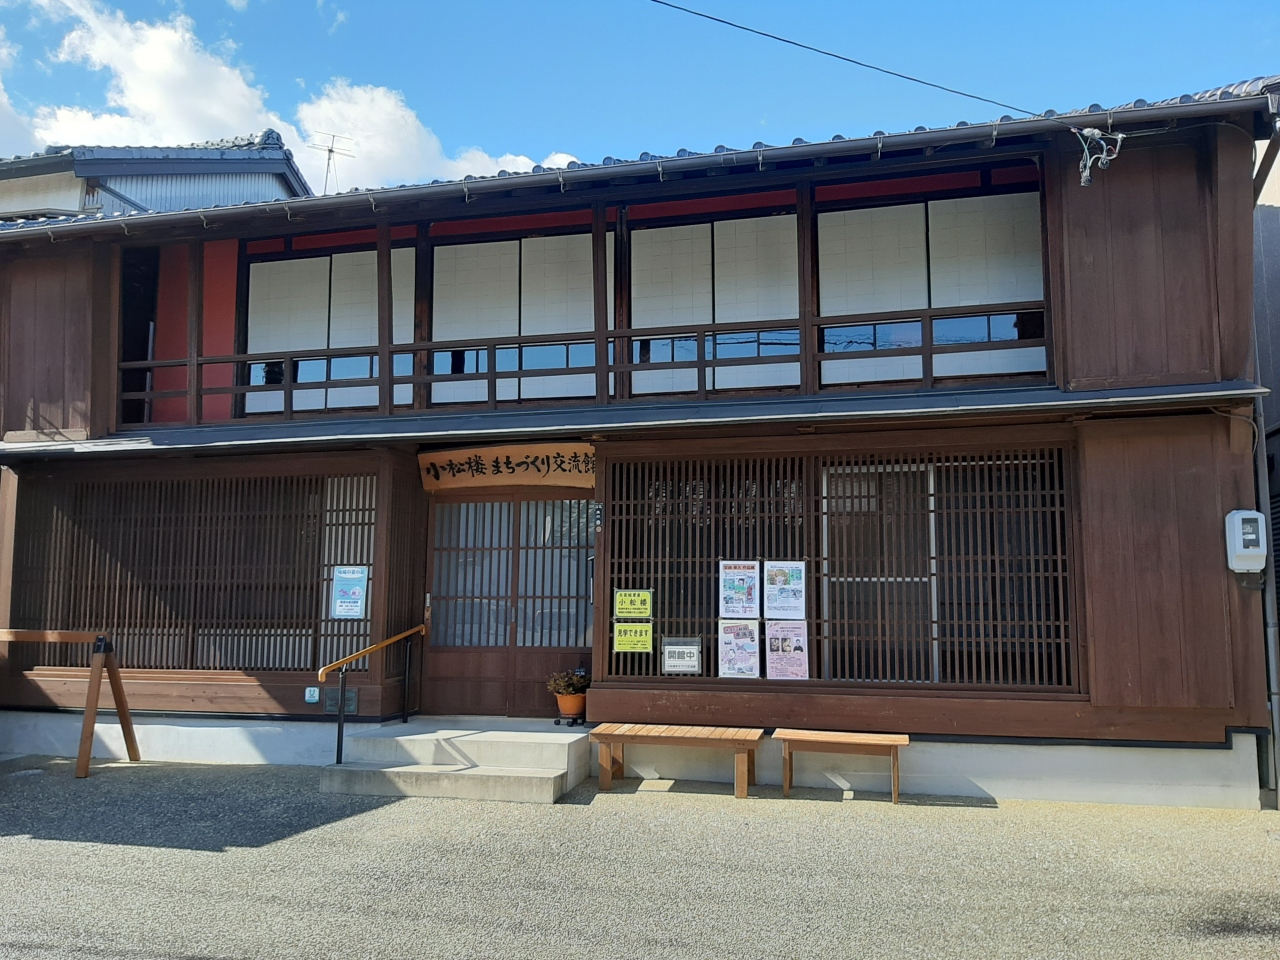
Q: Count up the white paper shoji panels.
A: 8